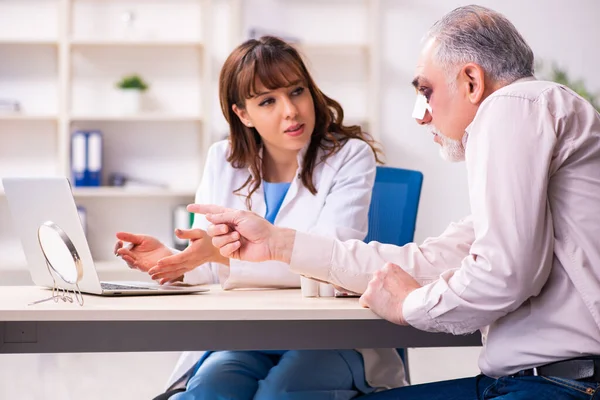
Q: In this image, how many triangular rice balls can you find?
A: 0